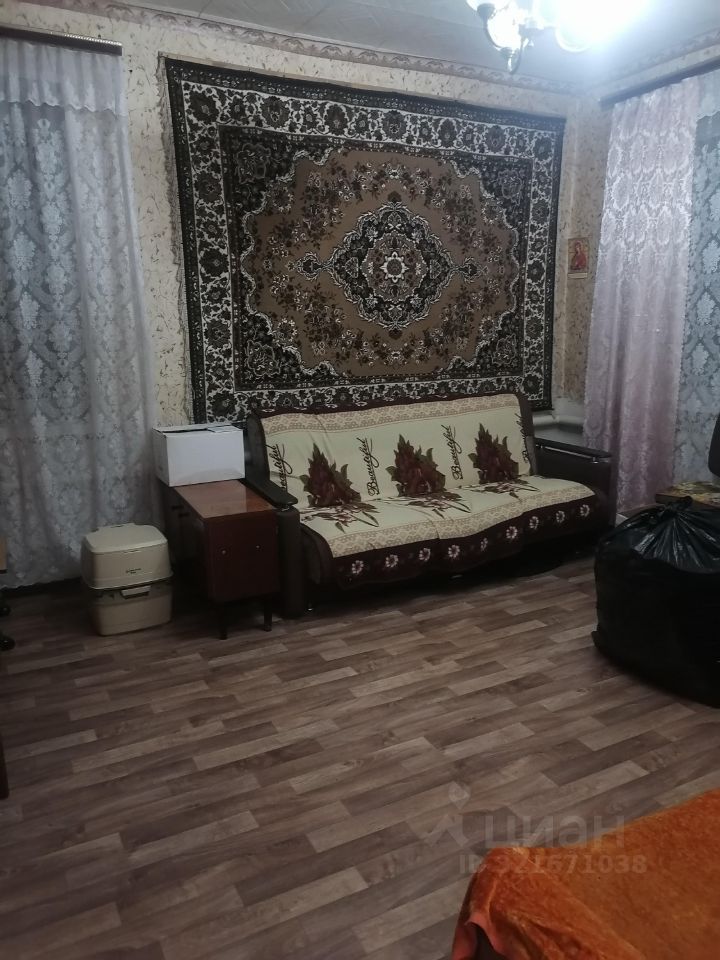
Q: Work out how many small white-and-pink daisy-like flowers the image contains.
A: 9